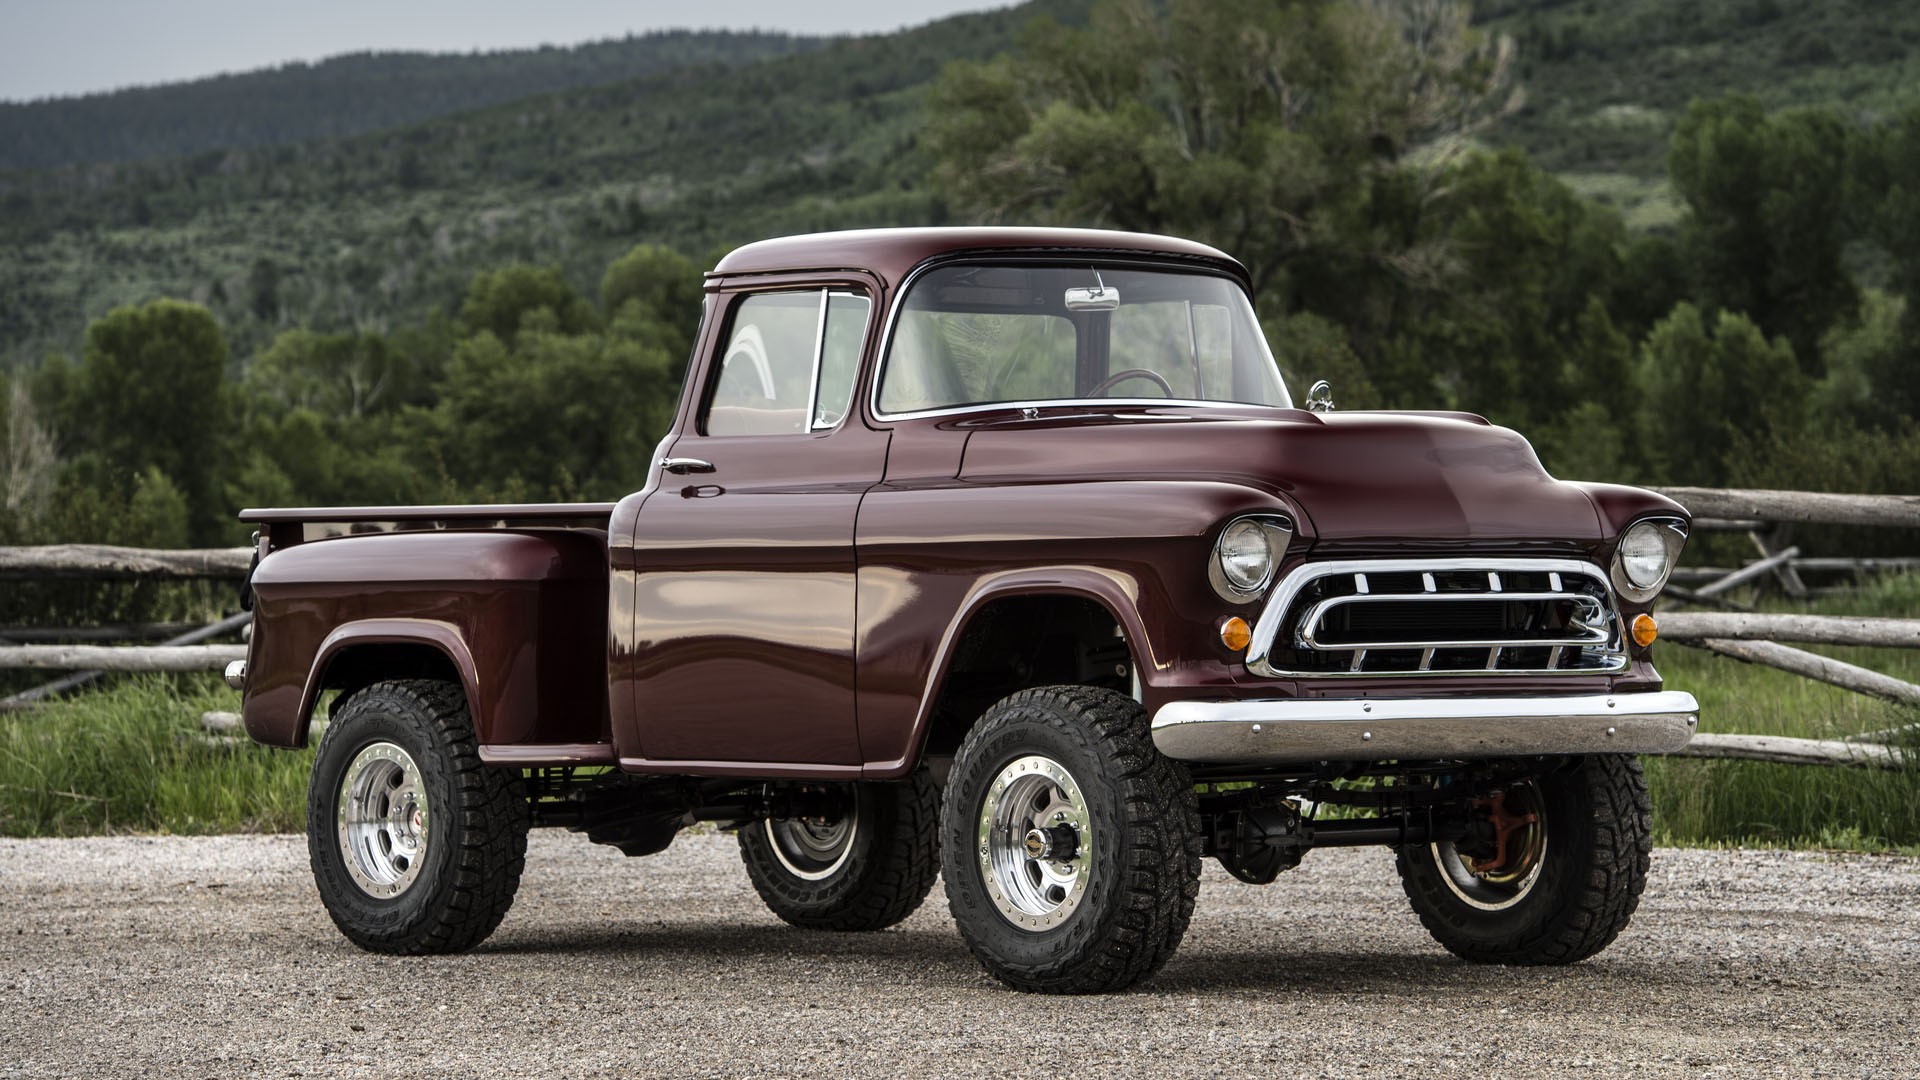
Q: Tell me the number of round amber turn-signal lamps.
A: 2